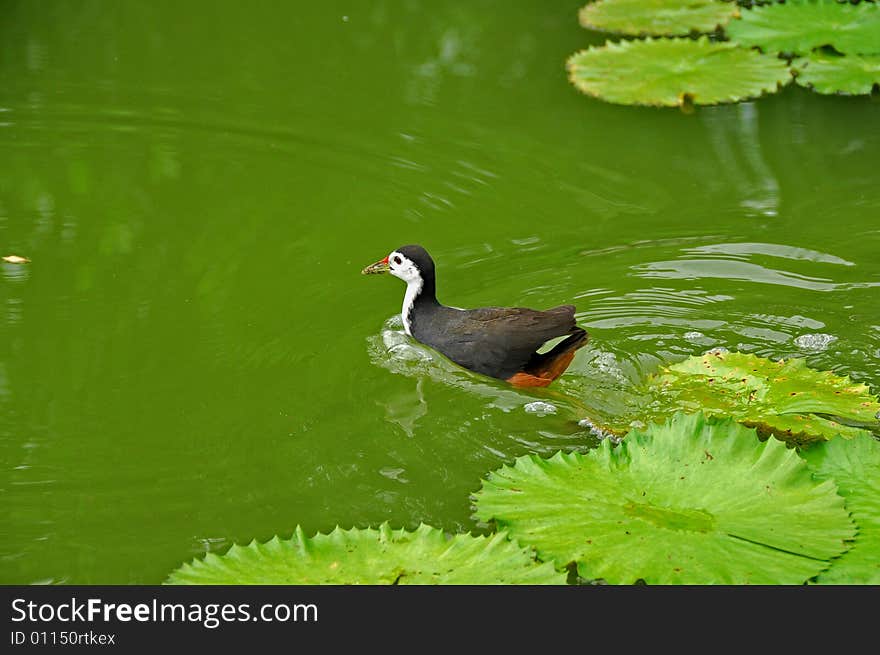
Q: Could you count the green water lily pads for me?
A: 8